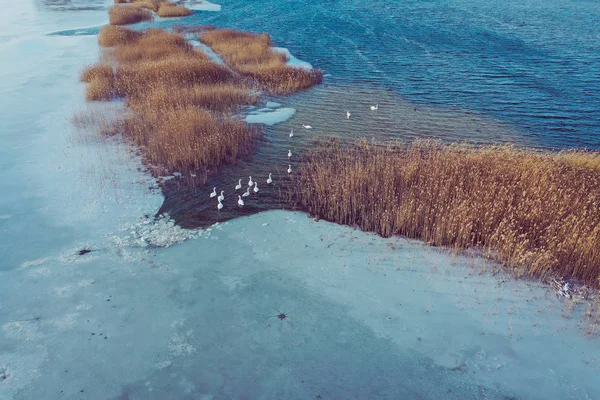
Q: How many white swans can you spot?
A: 15